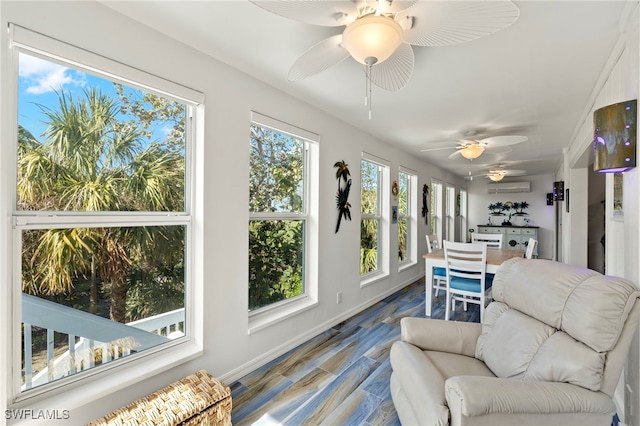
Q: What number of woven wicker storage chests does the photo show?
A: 1